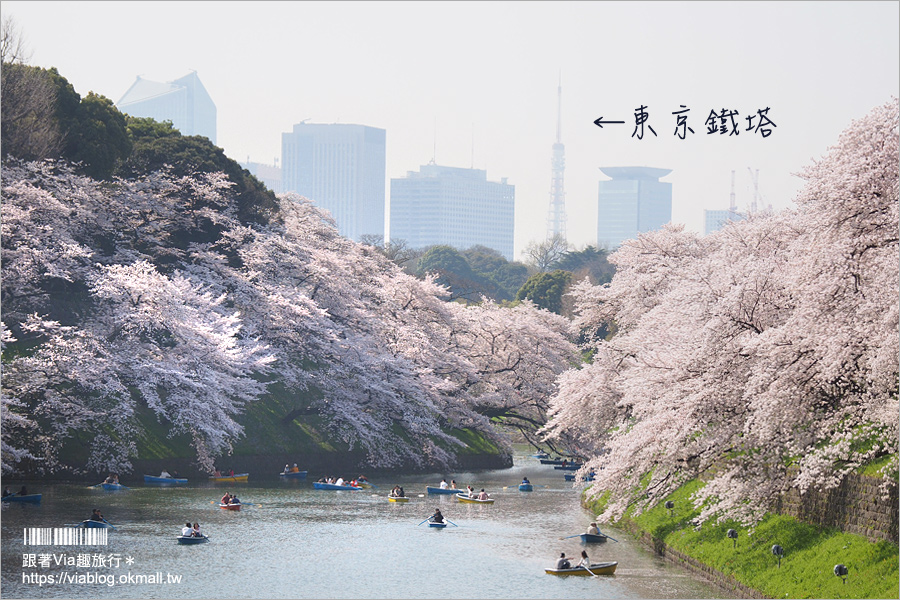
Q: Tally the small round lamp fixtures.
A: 4